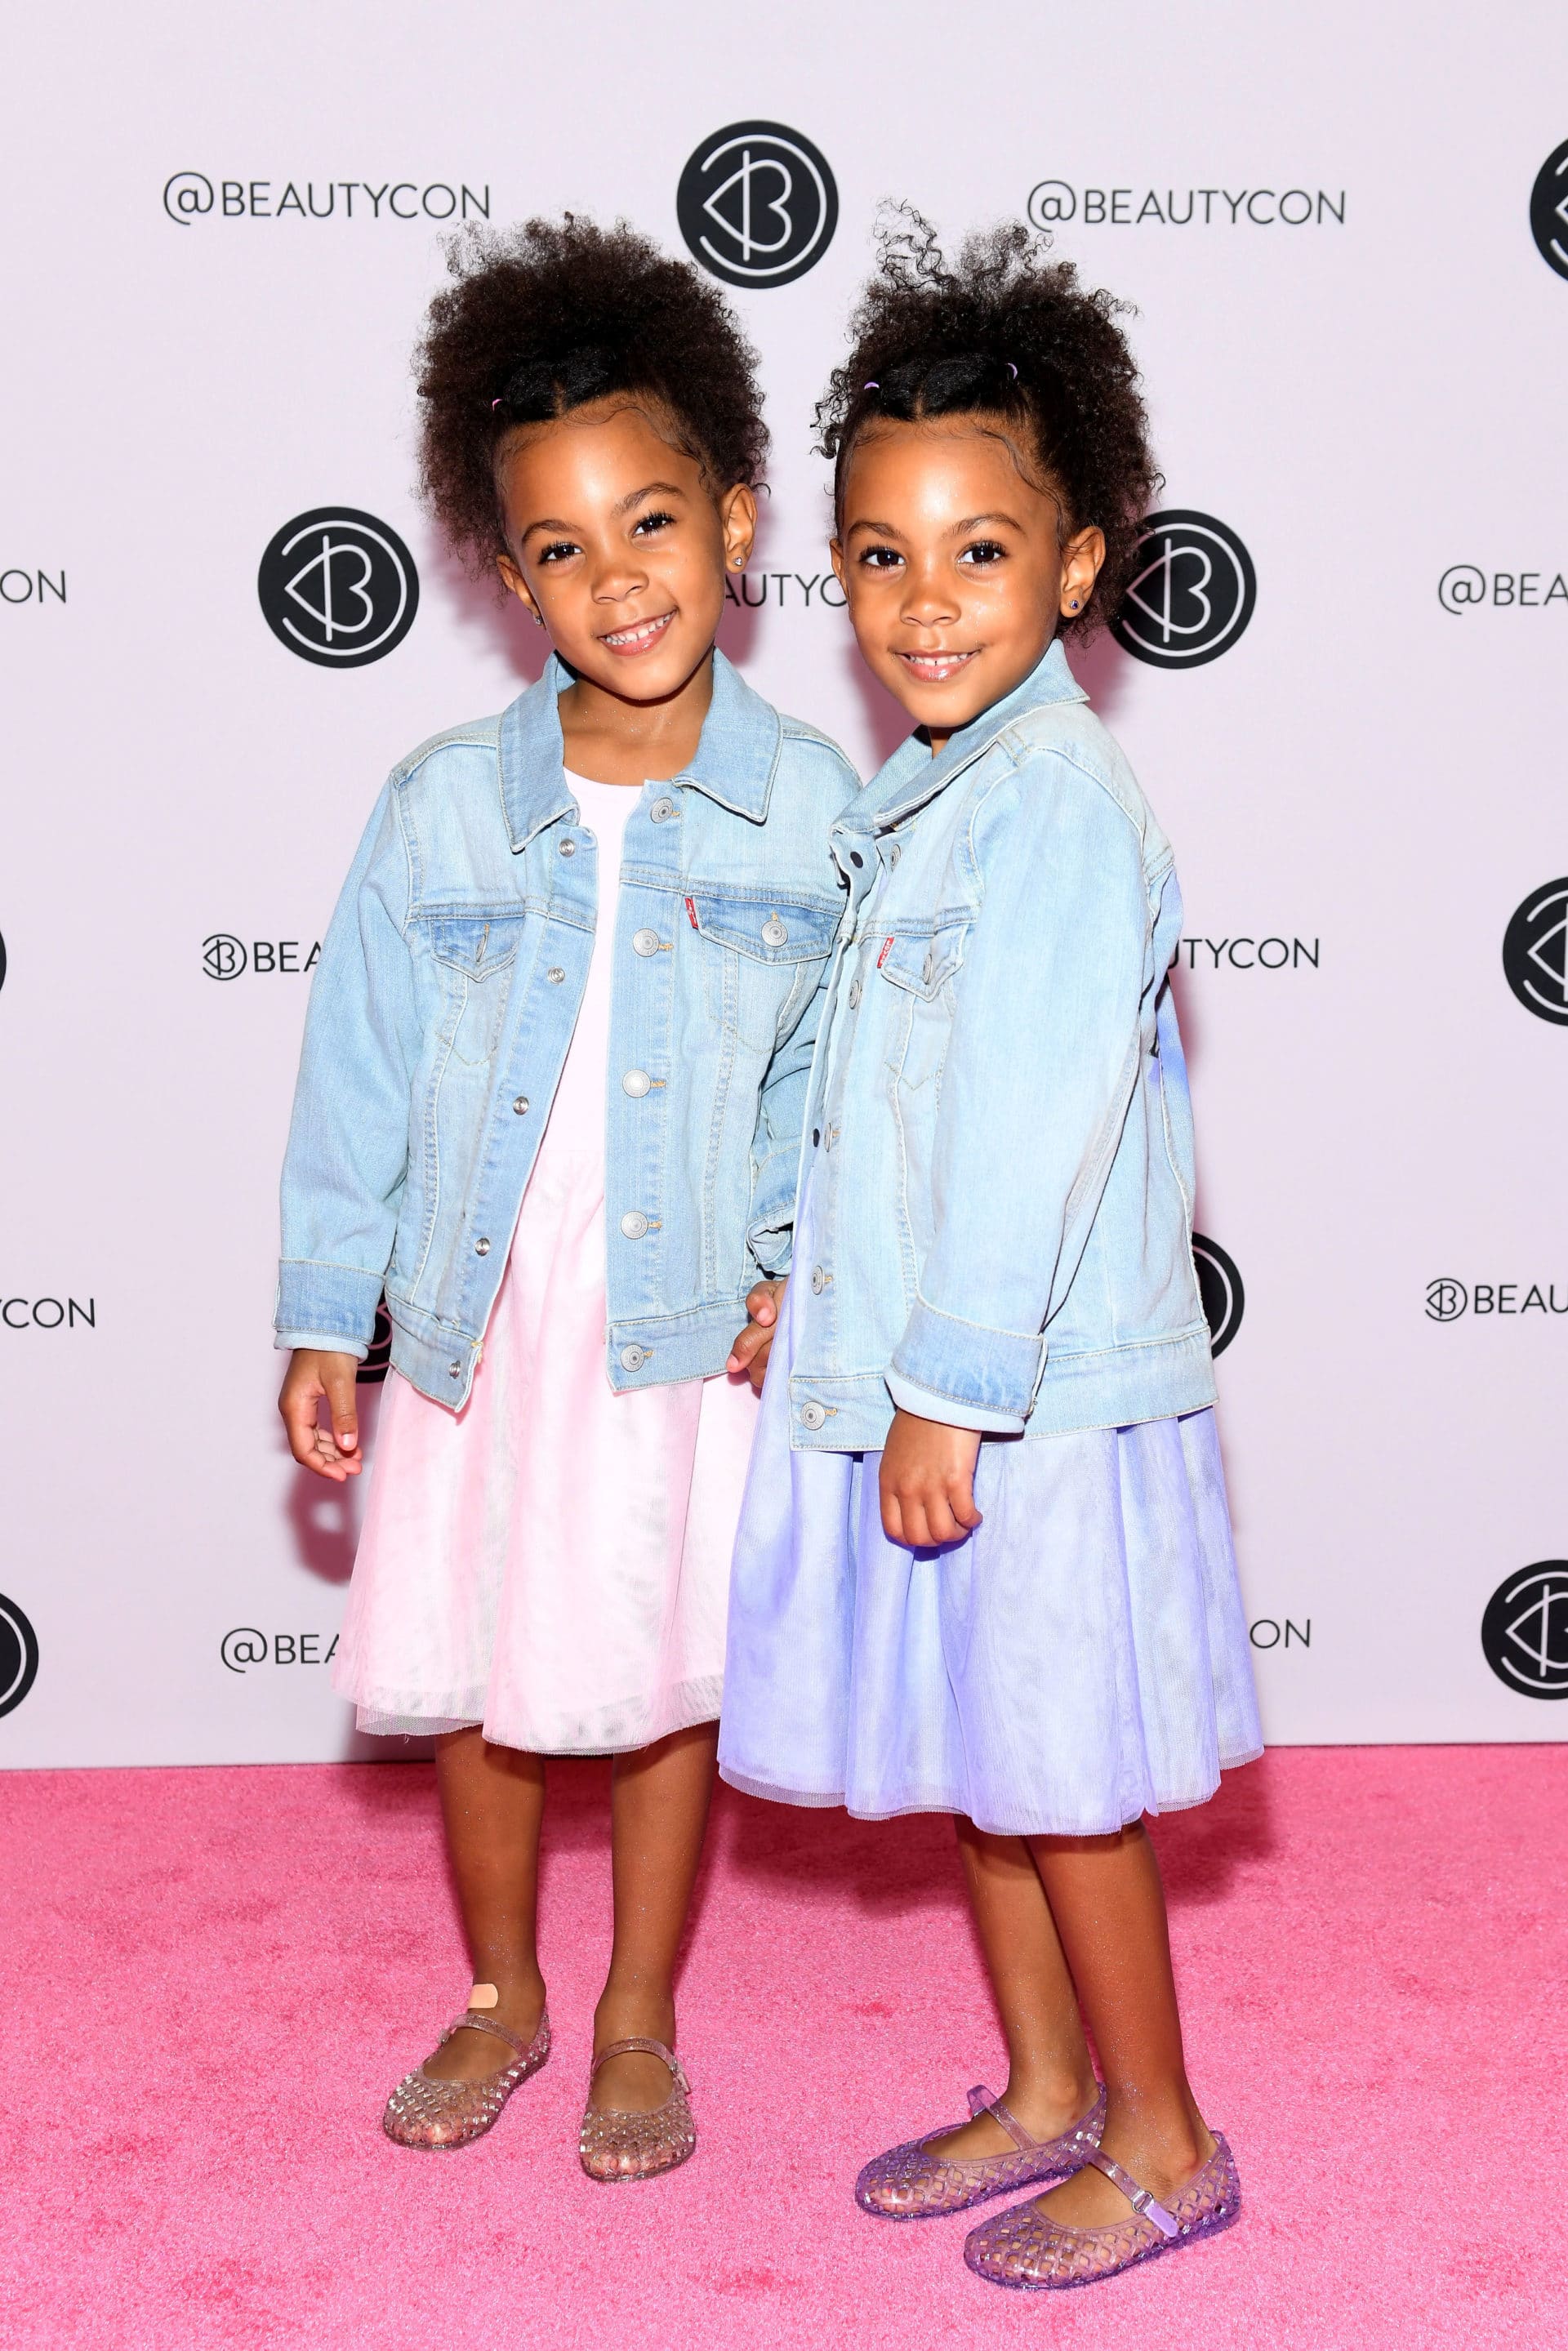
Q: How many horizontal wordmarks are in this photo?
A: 11